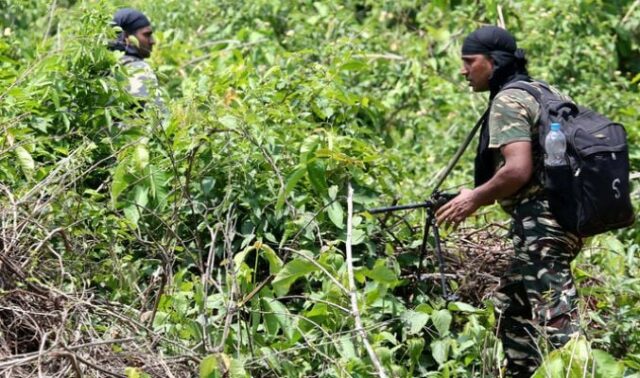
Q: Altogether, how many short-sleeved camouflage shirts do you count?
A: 1